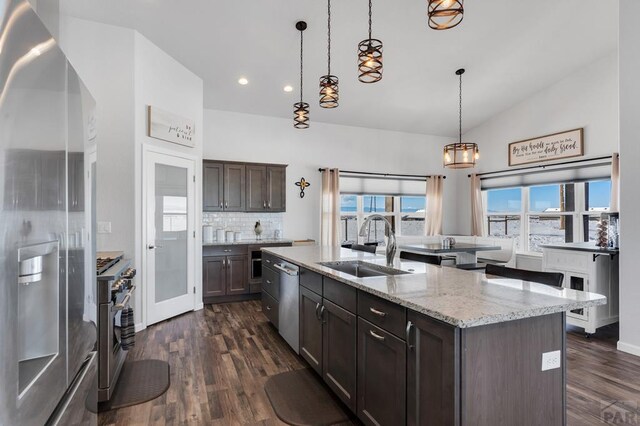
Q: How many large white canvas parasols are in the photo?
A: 0